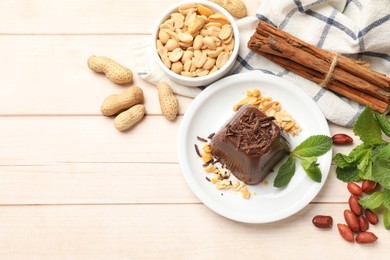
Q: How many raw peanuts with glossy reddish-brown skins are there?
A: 10